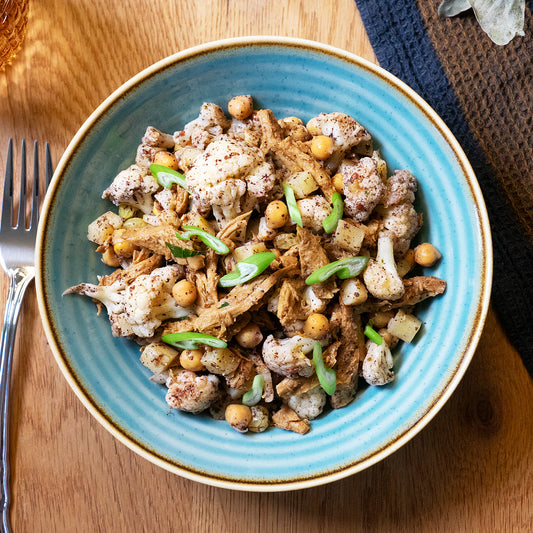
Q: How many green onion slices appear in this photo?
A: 10